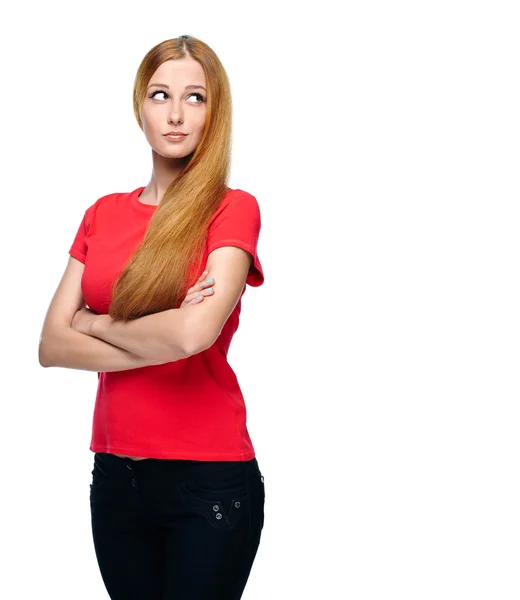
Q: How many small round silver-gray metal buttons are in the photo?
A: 3